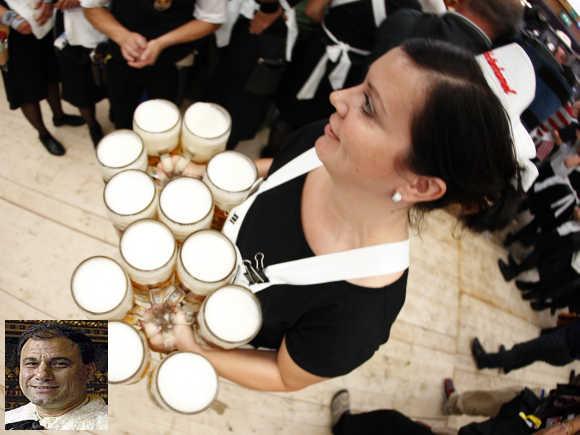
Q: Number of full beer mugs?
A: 12